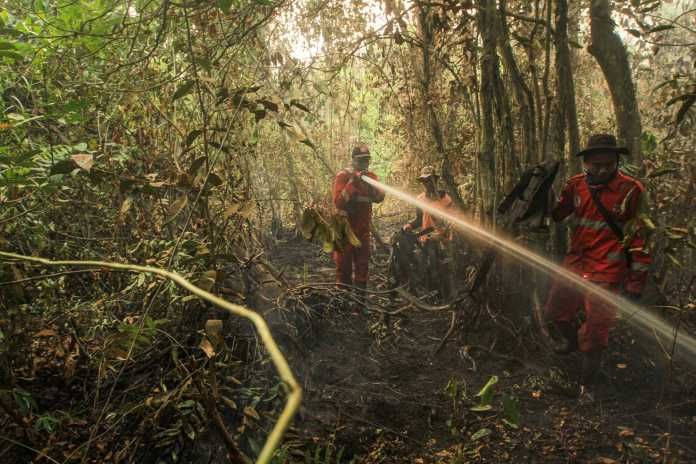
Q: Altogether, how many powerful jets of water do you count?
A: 1